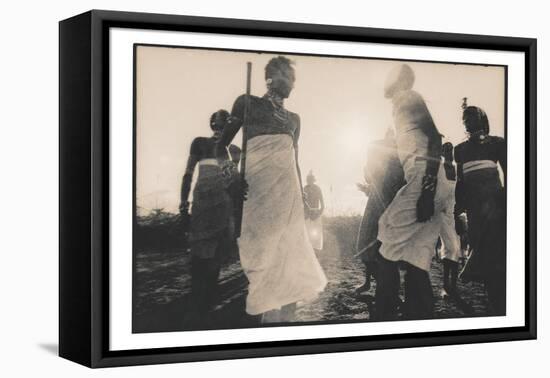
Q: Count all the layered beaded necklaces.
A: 1